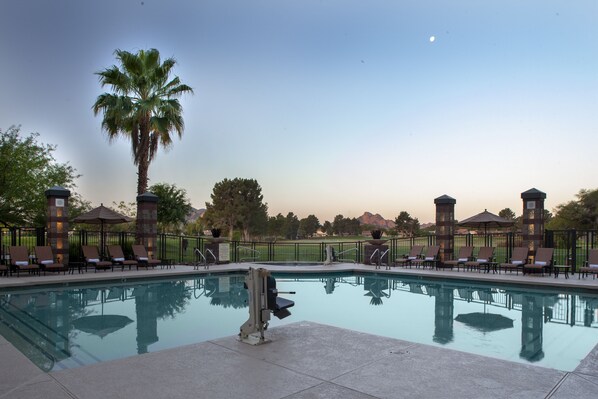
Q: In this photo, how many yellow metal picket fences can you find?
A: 0